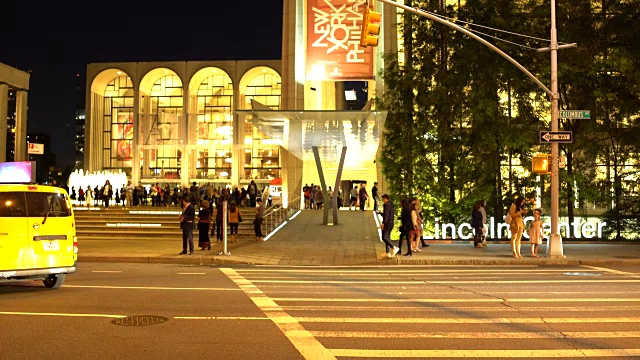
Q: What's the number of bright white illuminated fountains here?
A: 1